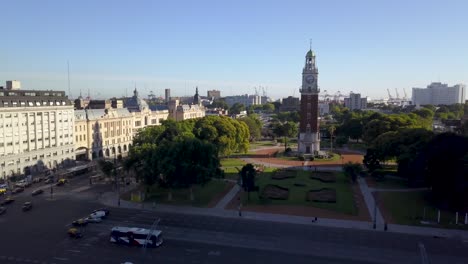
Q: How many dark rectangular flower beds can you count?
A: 4